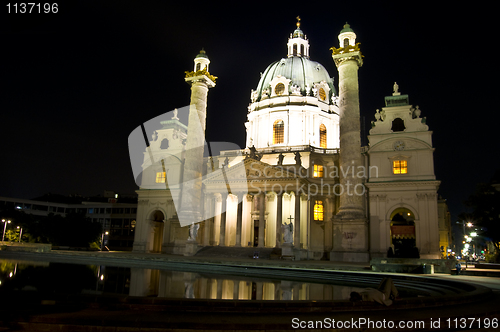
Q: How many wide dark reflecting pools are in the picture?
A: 1